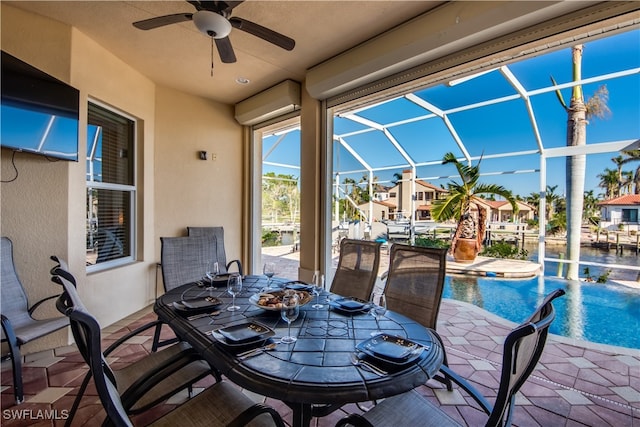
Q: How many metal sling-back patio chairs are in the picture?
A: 8